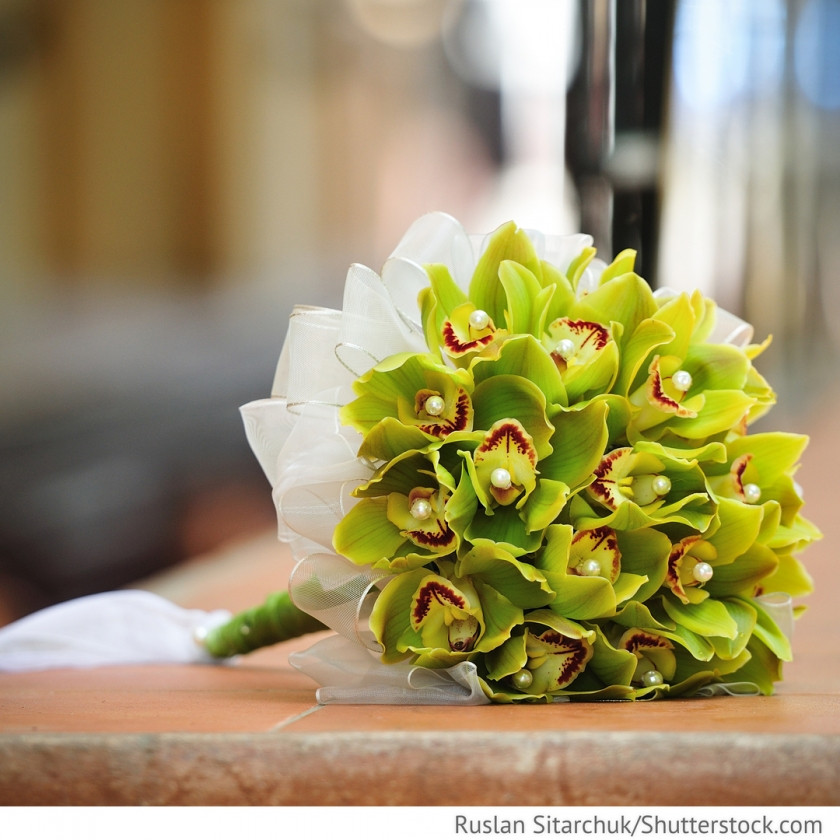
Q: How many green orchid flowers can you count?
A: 13